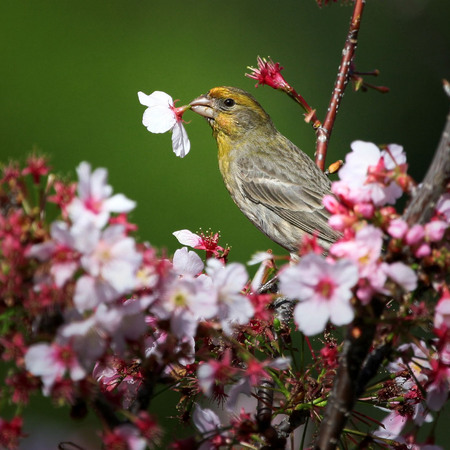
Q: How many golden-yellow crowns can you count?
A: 1